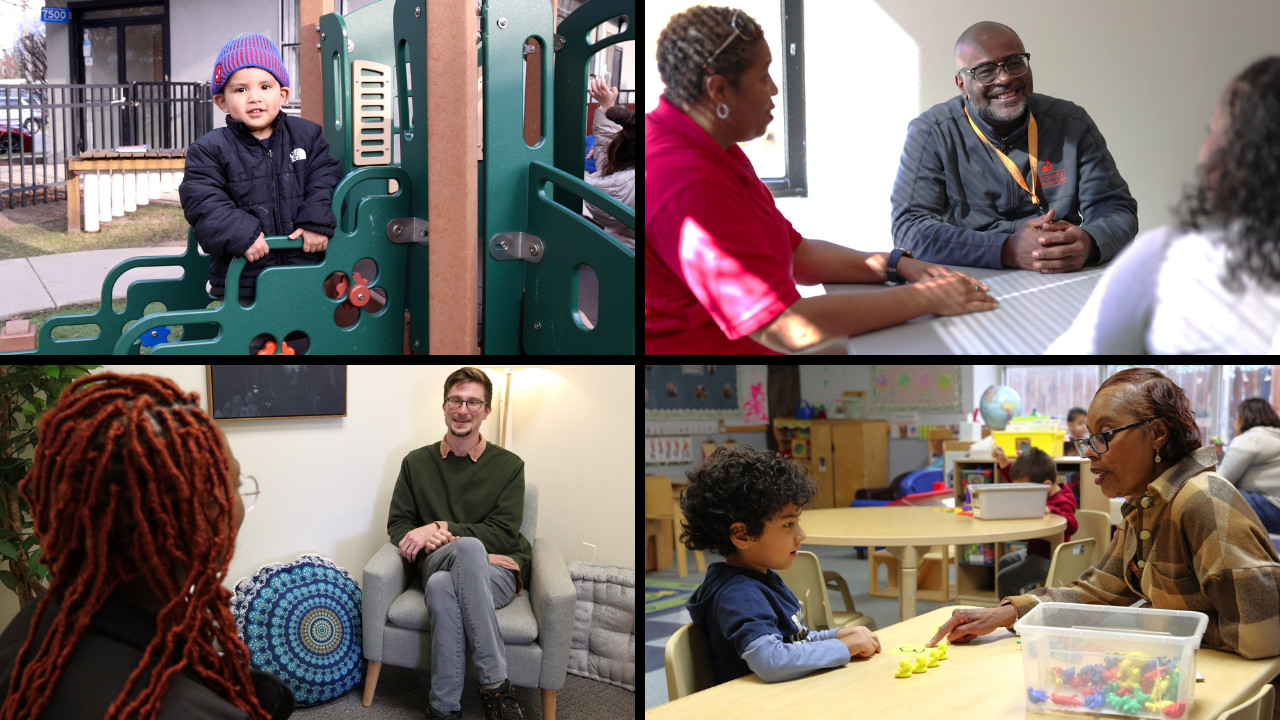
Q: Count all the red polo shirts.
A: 1